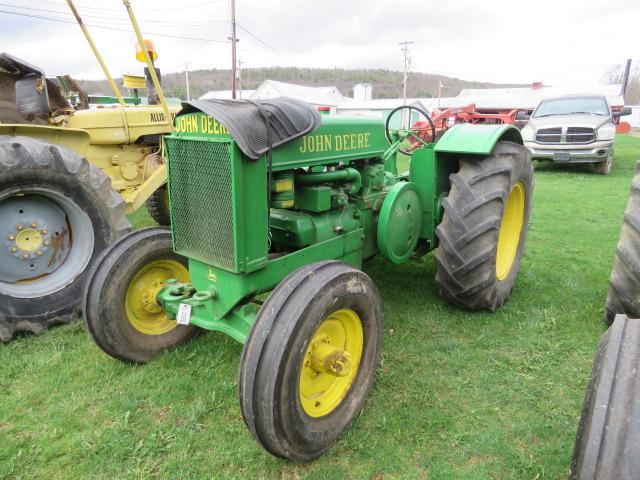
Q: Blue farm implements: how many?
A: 0